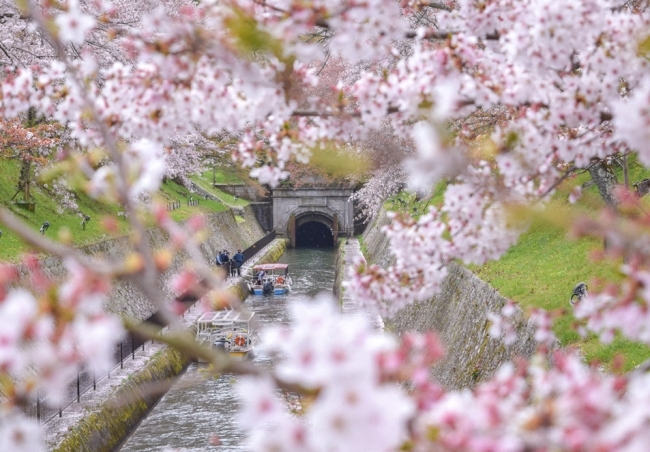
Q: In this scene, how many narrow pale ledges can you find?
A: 2